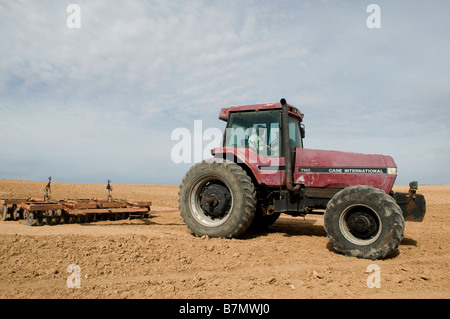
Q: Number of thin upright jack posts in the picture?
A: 2